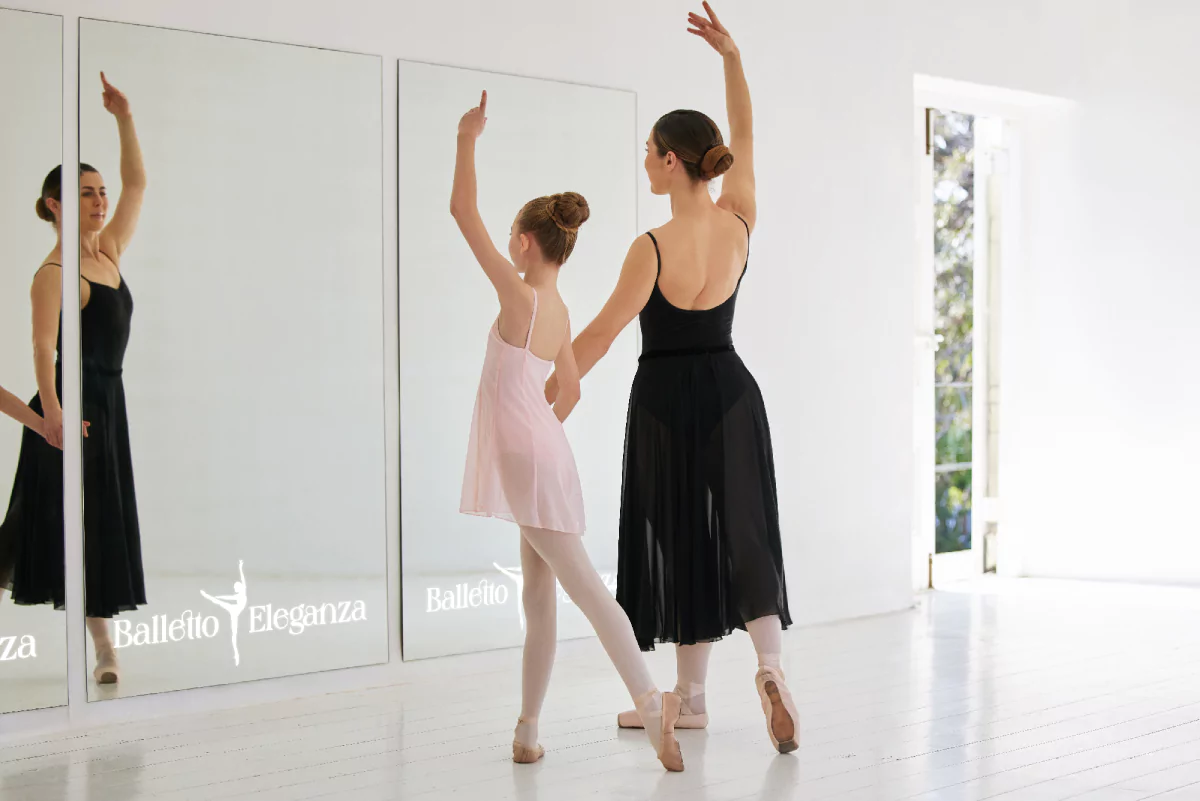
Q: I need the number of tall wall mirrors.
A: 3